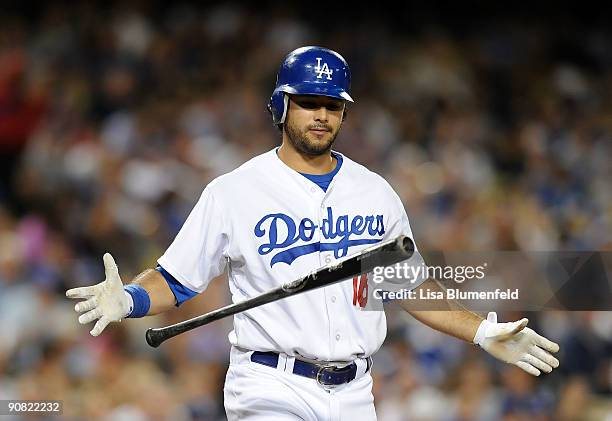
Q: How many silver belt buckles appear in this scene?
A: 1